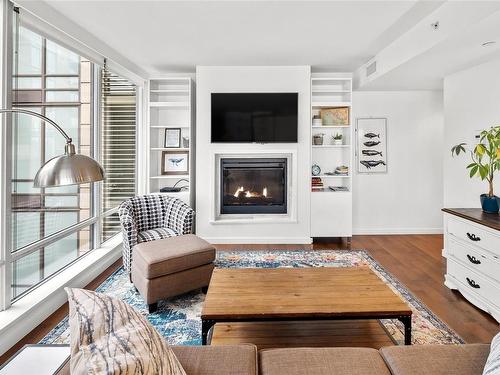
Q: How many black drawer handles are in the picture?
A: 3